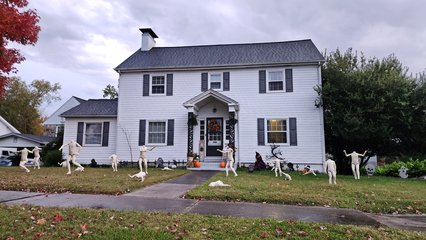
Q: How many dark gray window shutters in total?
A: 12